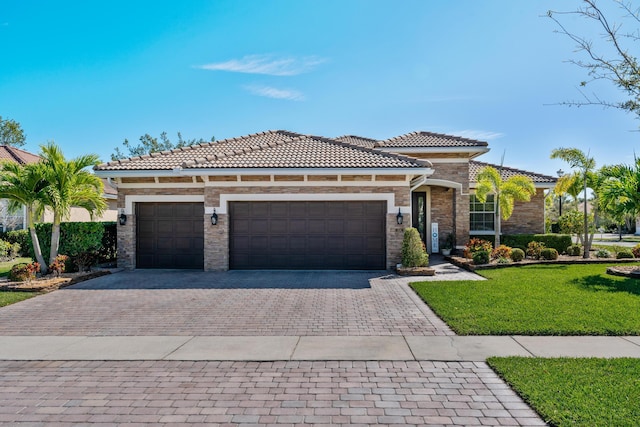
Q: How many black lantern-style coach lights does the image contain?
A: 3